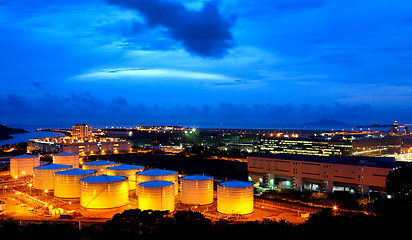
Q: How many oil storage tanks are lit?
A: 11